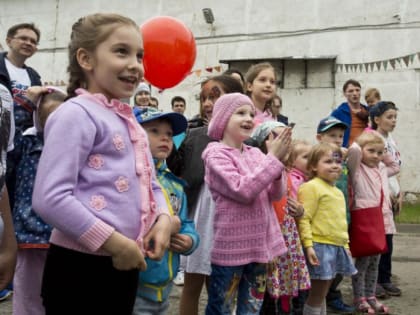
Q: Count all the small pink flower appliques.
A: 4